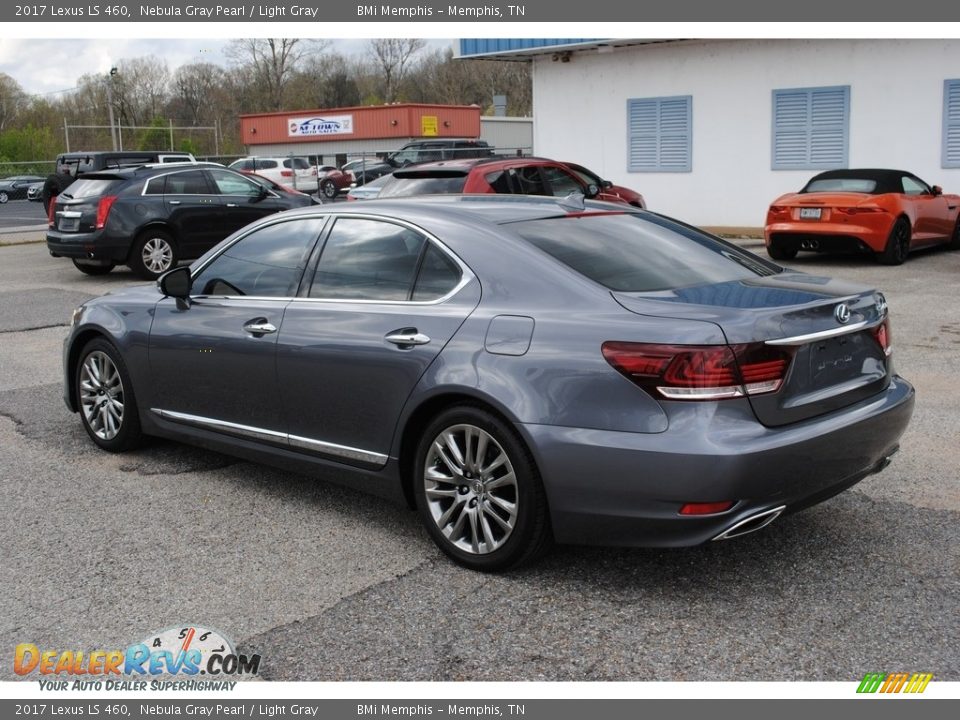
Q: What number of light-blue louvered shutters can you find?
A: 3